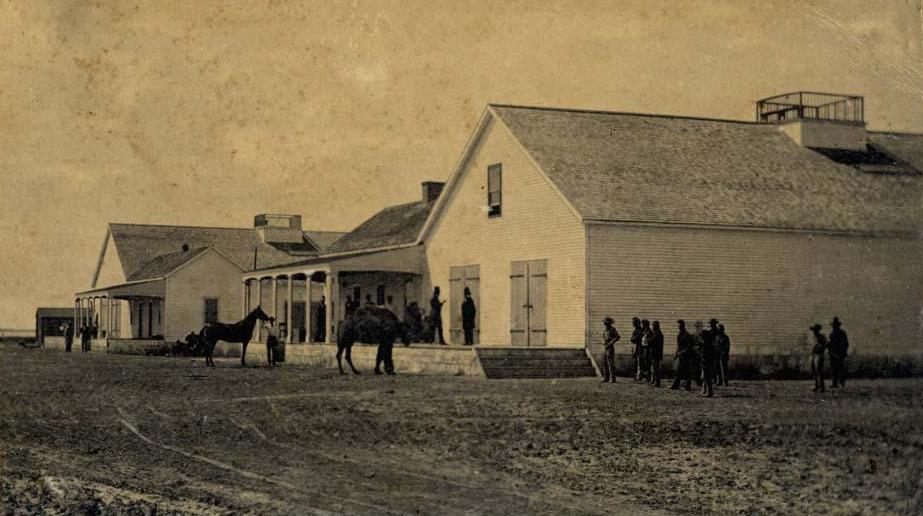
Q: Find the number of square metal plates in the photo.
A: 0